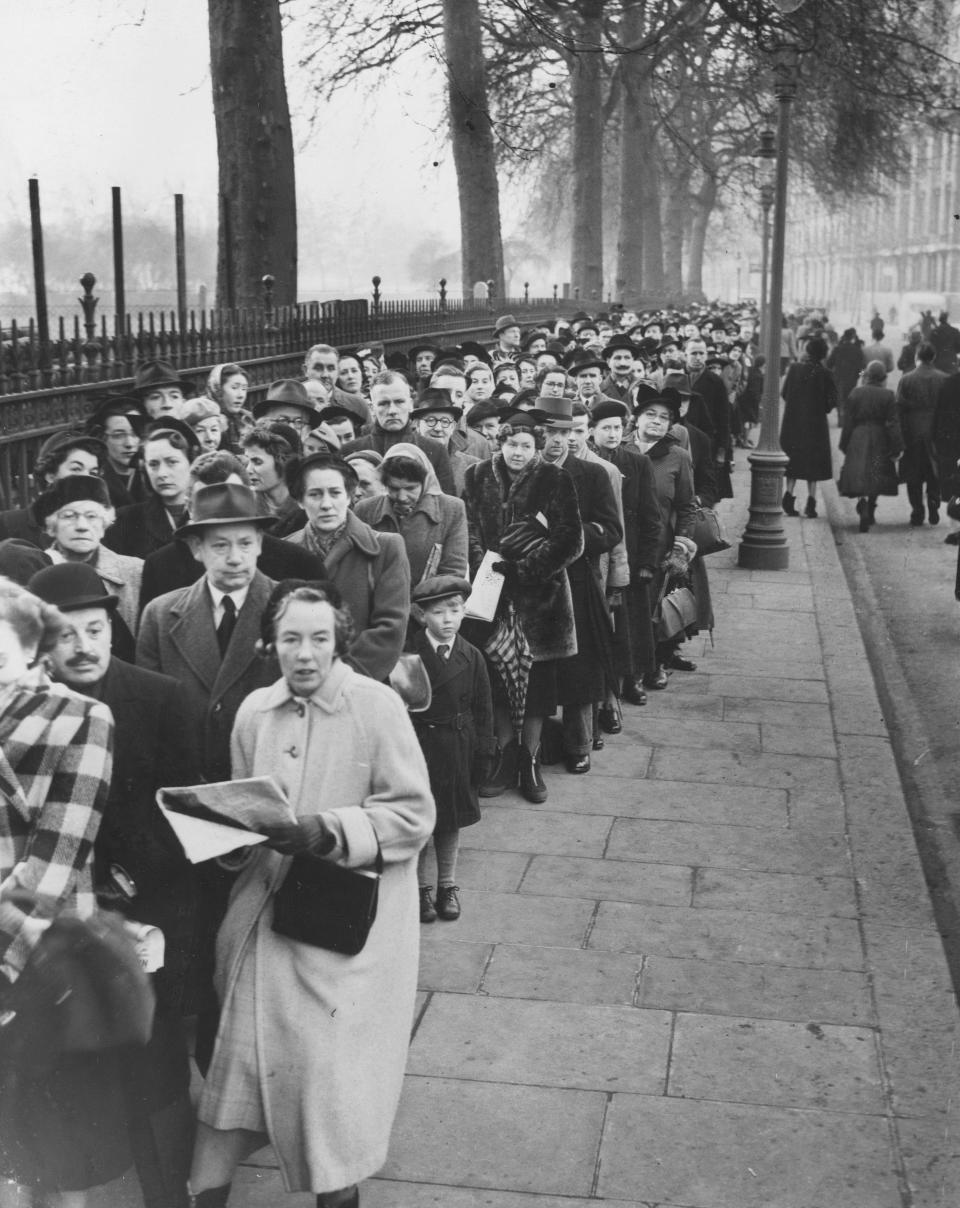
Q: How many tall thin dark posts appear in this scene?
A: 3